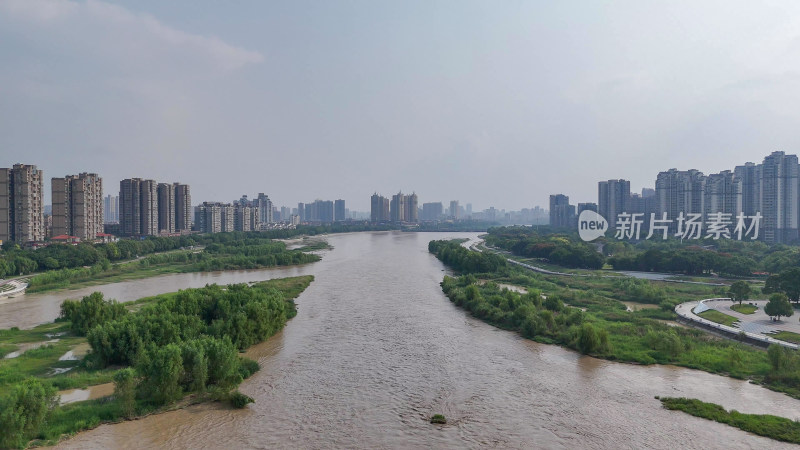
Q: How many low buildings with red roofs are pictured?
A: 2